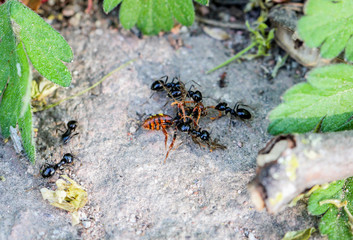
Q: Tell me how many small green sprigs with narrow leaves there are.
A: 1